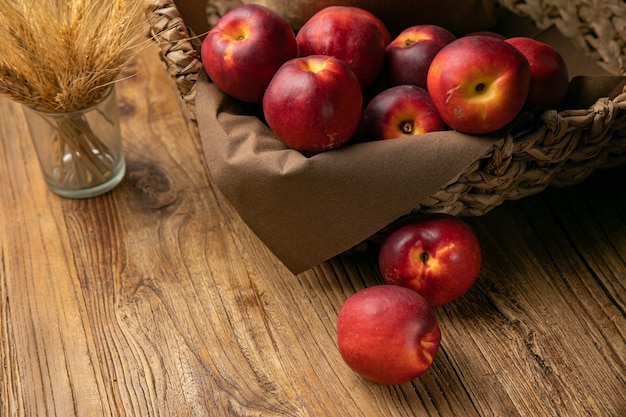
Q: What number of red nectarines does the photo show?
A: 10